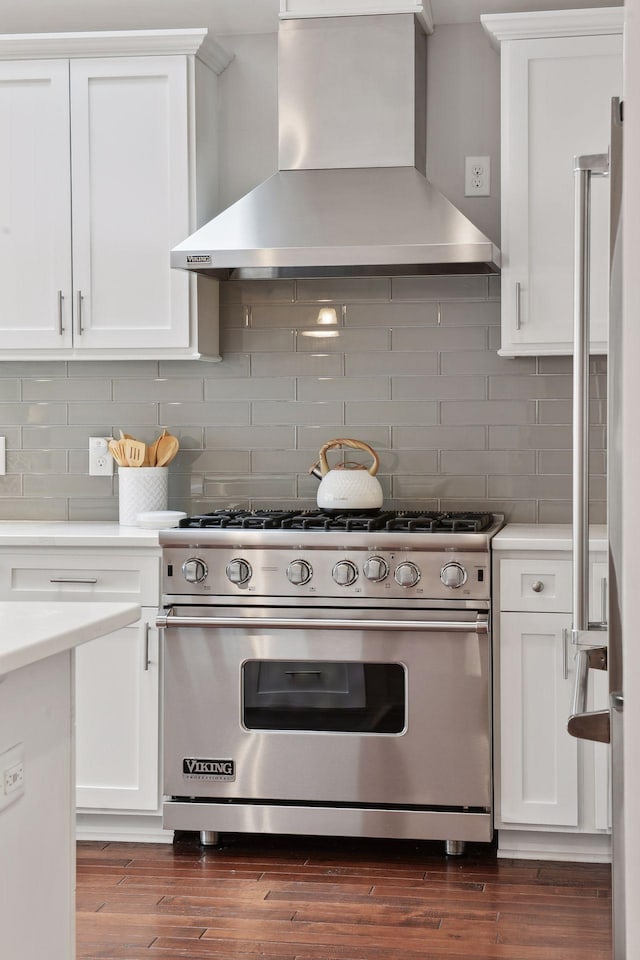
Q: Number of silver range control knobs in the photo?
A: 7